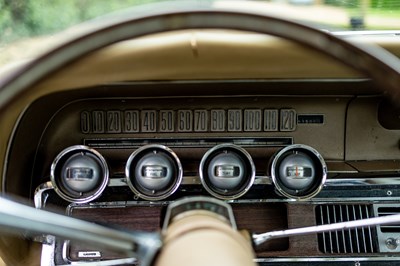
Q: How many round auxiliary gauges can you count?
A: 4